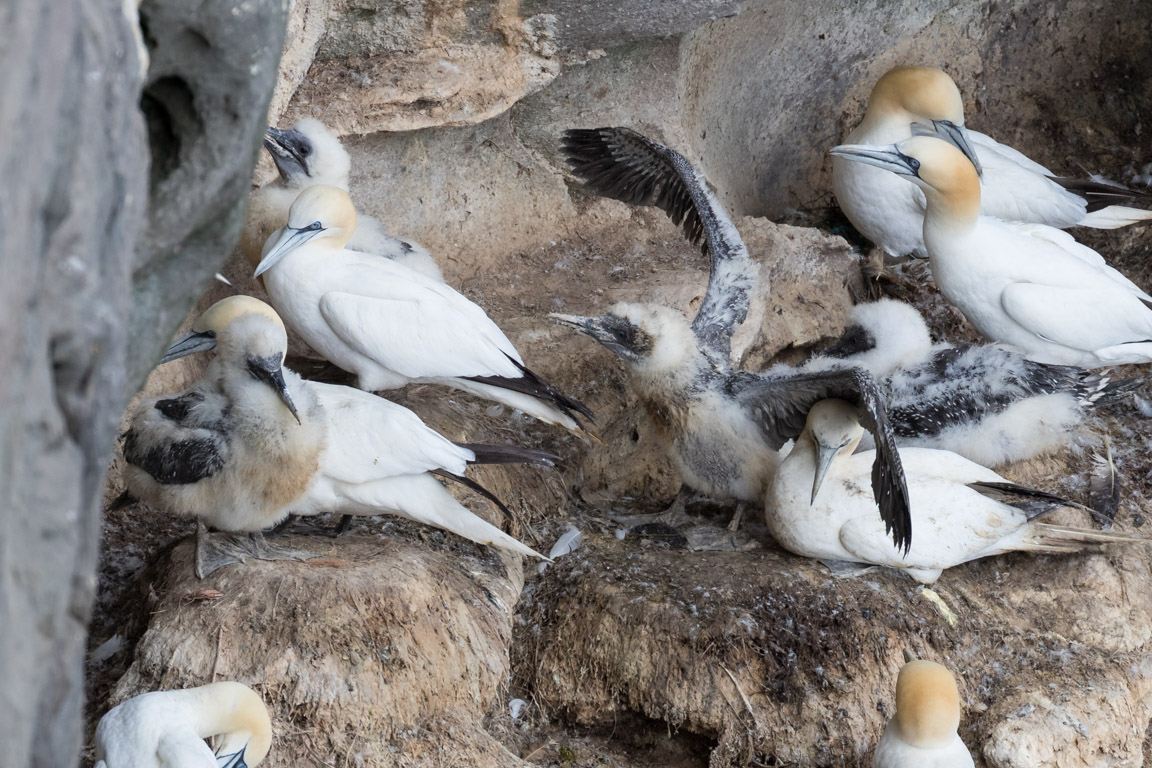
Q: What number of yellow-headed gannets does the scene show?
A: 7